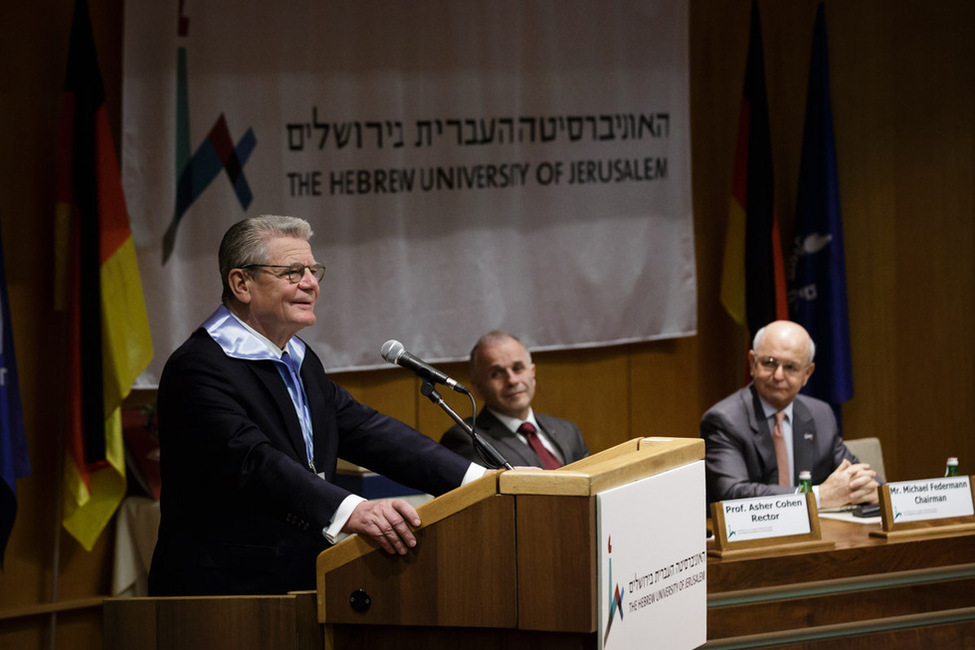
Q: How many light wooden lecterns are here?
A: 1